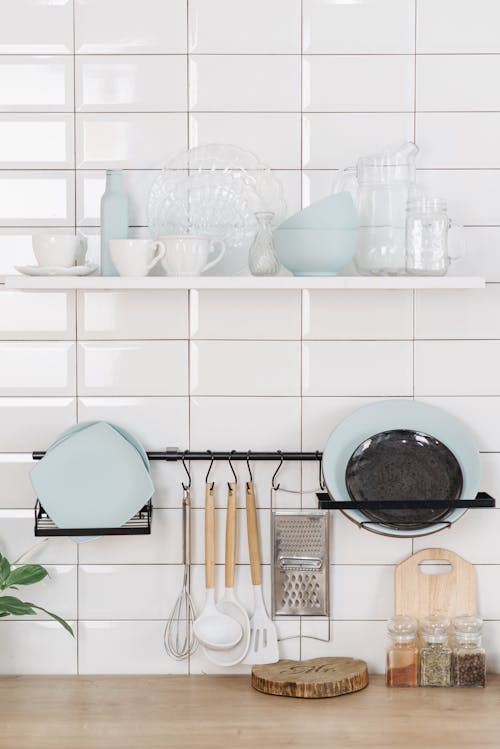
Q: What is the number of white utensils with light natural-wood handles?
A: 3